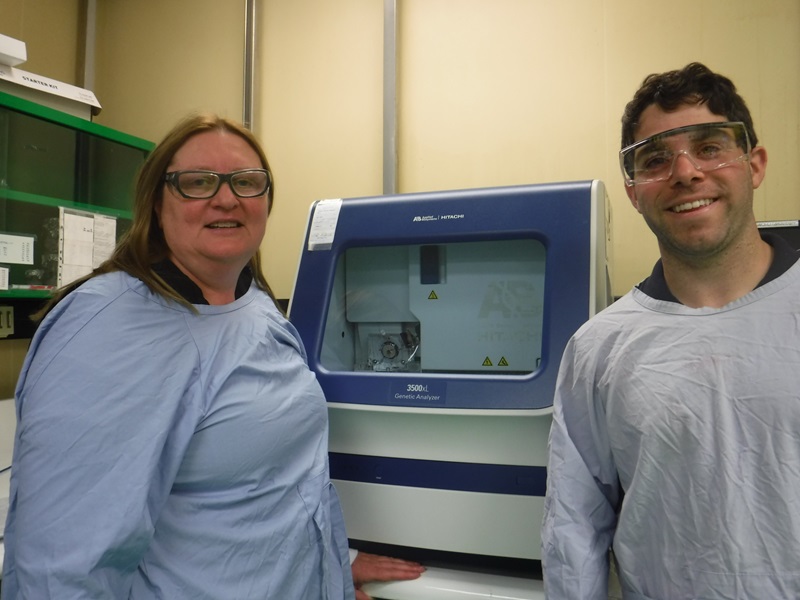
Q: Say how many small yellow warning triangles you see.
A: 3